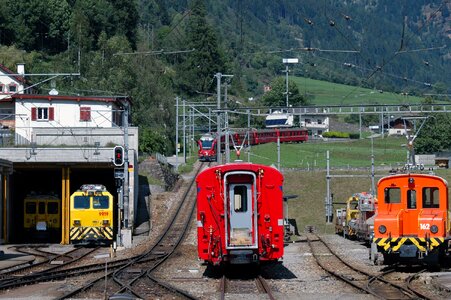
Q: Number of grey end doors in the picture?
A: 1